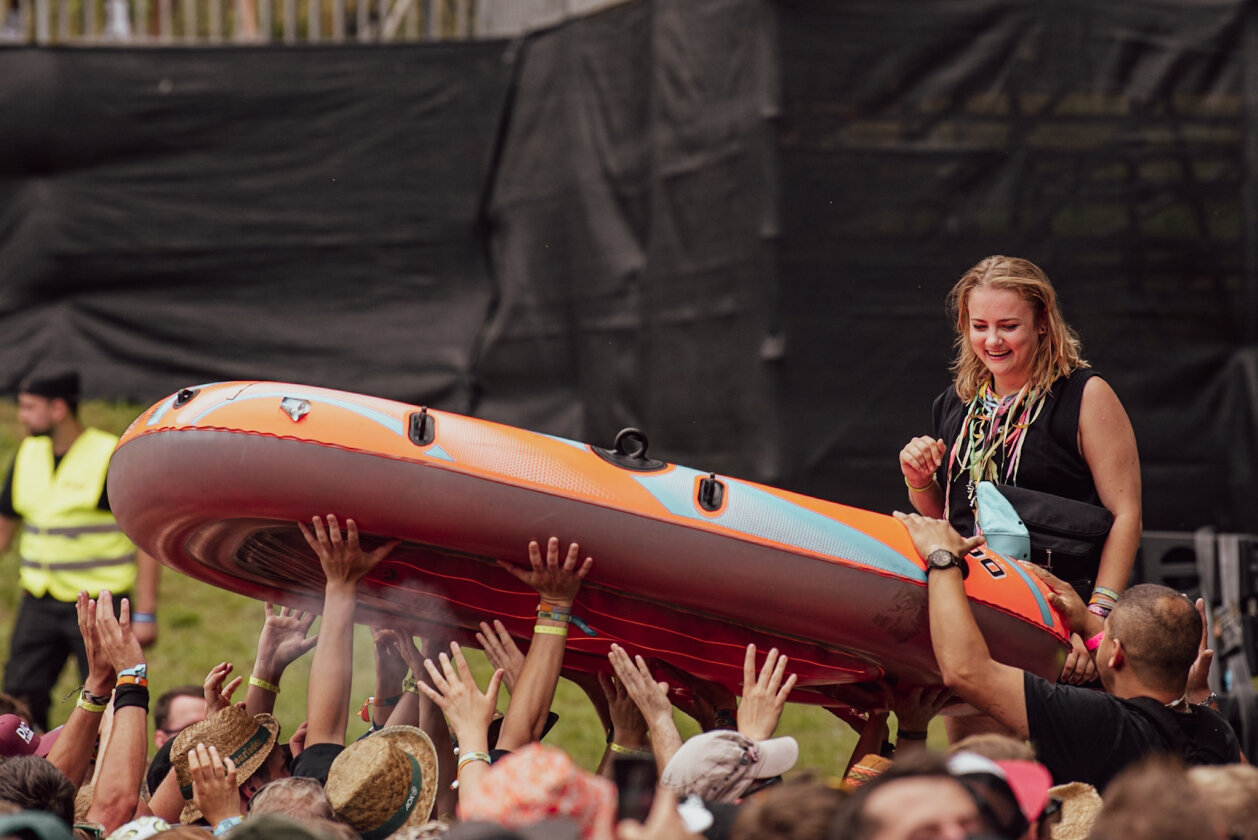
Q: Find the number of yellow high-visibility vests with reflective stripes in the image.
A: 1